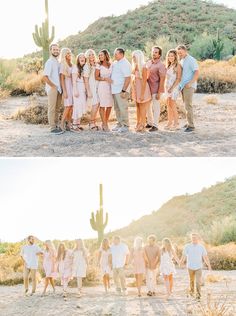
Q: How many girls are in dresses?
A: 6